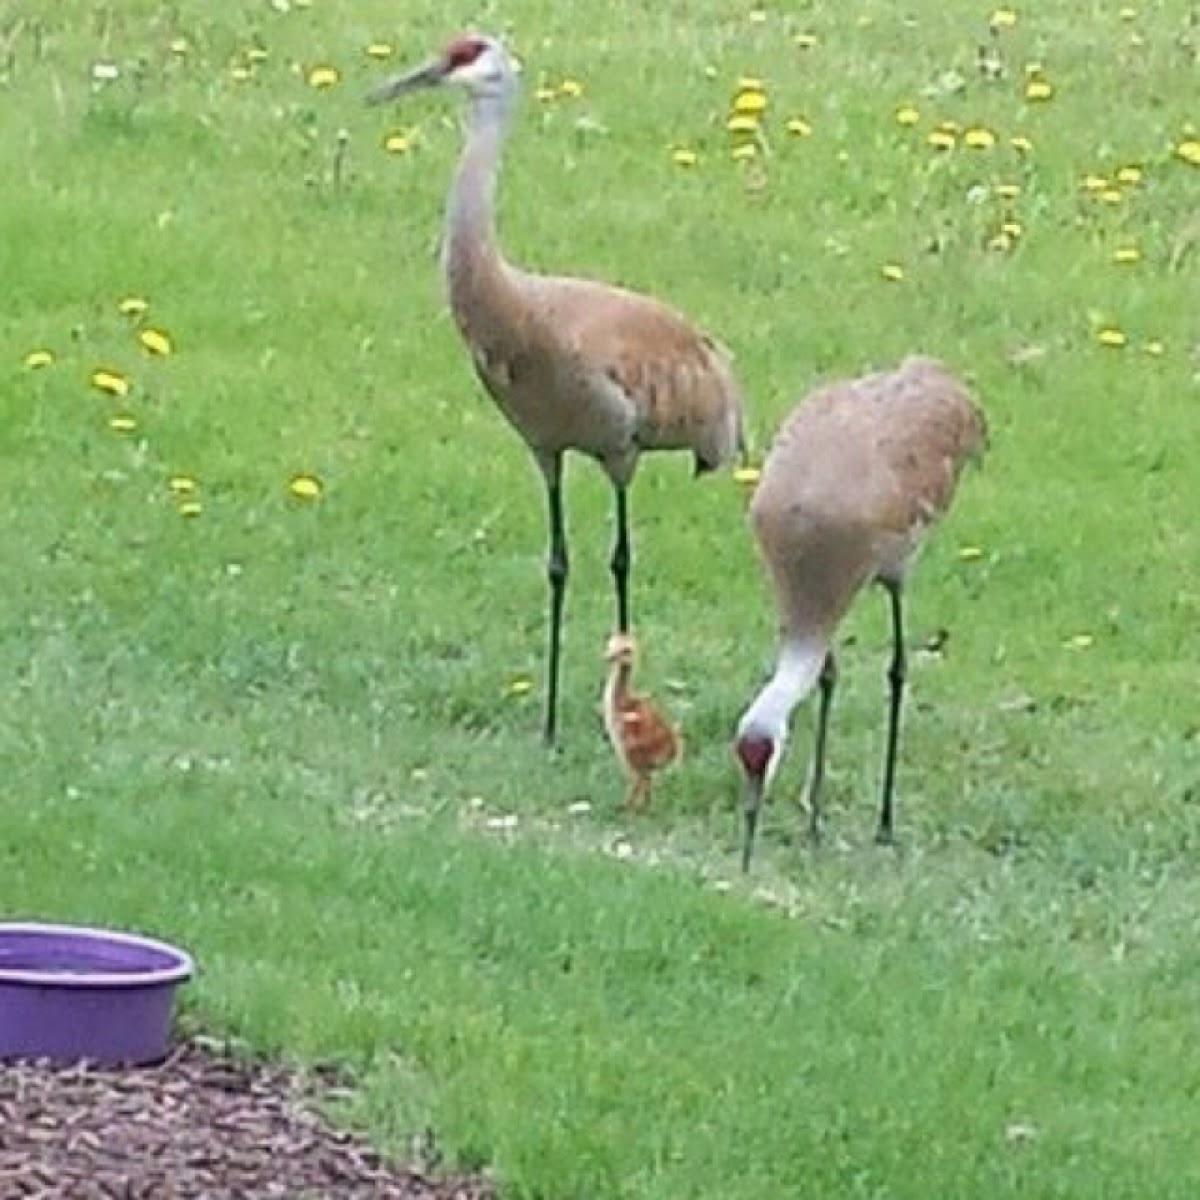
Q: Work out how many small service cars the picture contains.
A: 0